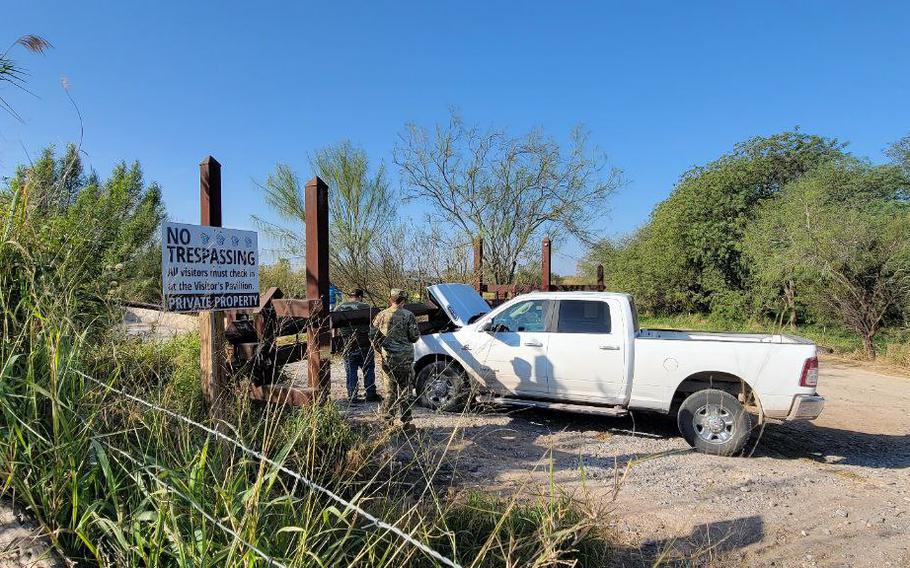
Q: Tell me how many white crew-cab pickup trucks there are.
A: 1